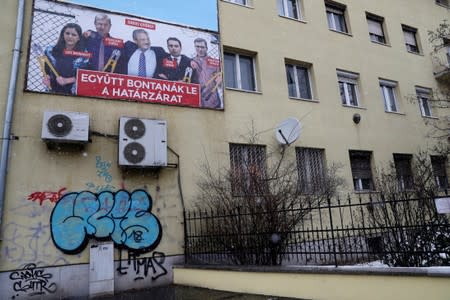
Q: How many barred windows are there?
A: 2